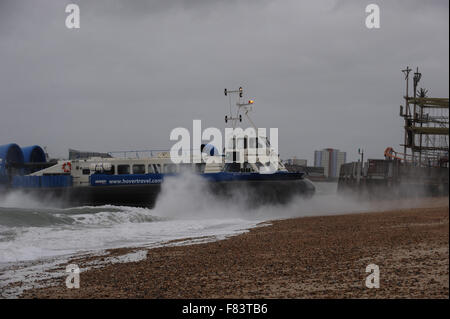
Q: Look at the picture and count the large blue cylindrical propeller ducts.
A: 2